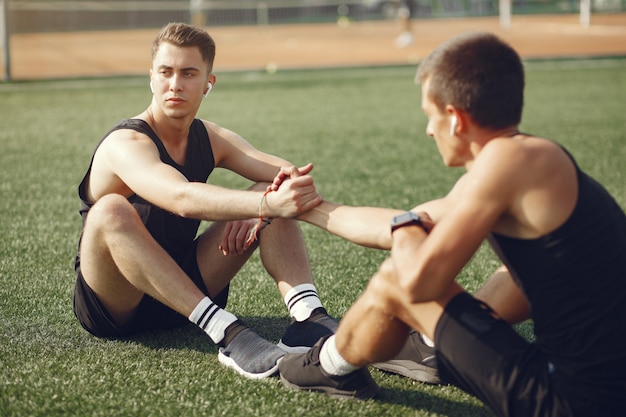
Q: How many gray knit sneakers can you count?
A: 2